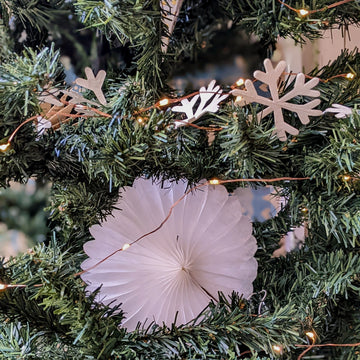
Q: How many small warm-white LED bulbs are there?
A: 14